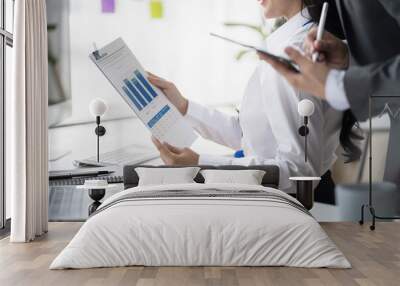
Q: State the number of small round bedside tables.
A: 2